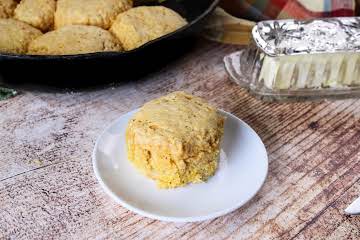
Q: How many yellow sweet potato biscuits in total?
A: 7